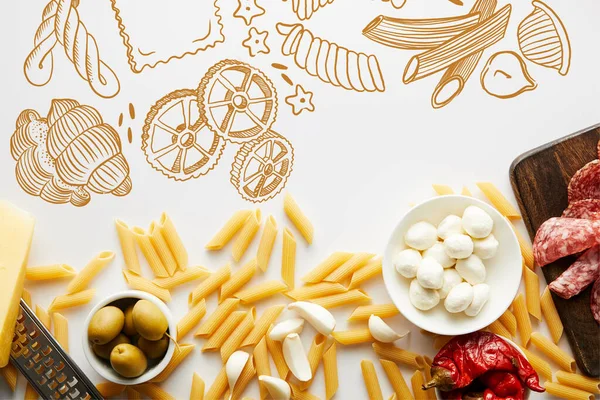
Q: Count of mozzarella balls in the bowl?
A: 13